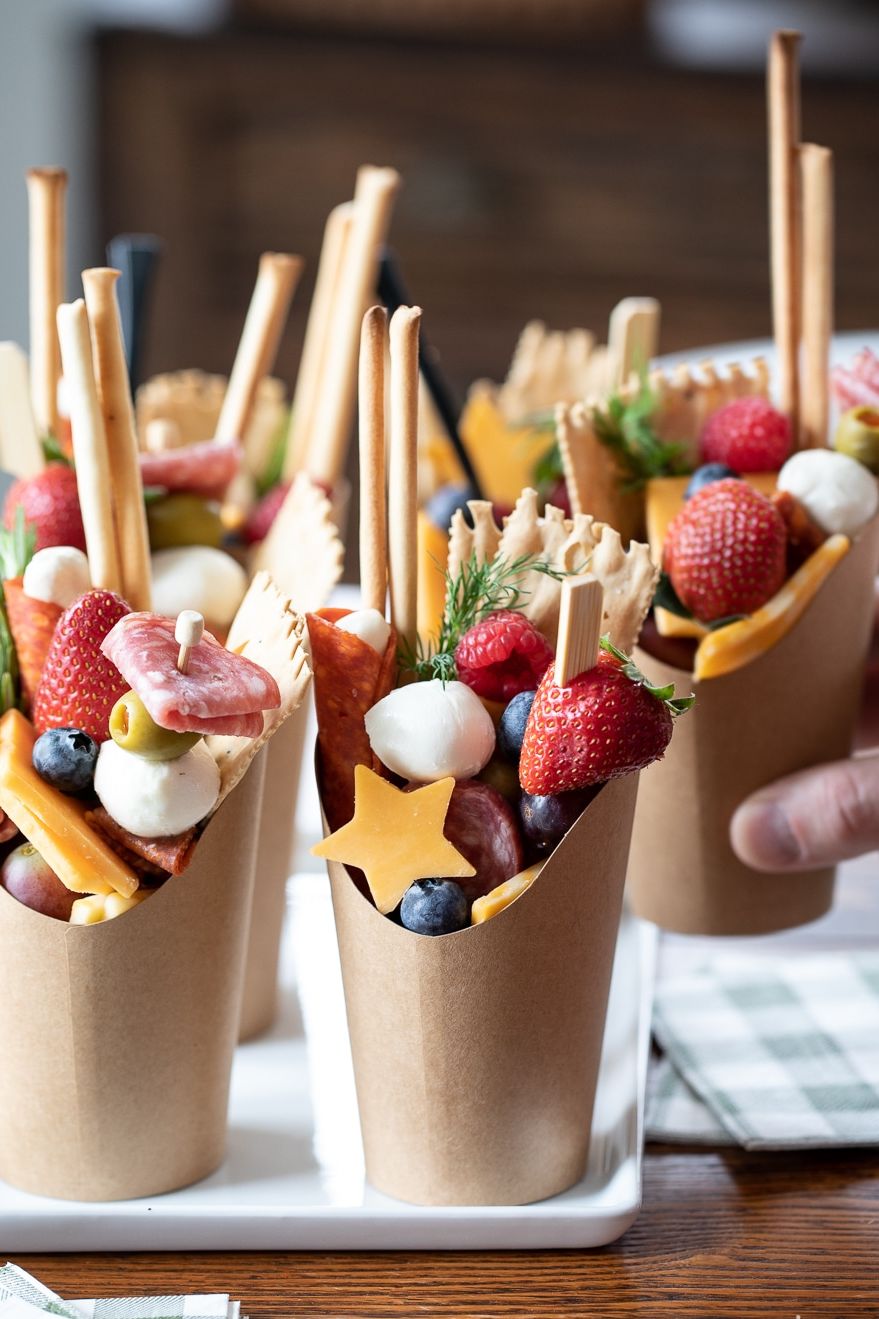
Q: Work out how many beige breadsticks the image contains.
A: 10